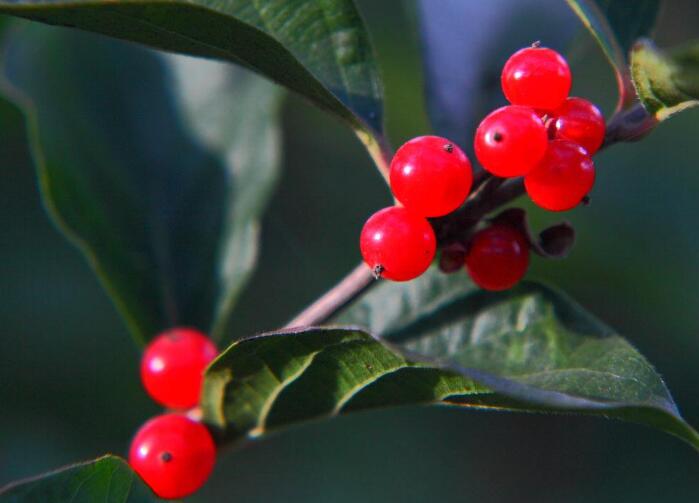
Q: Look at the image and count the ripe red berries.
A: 9